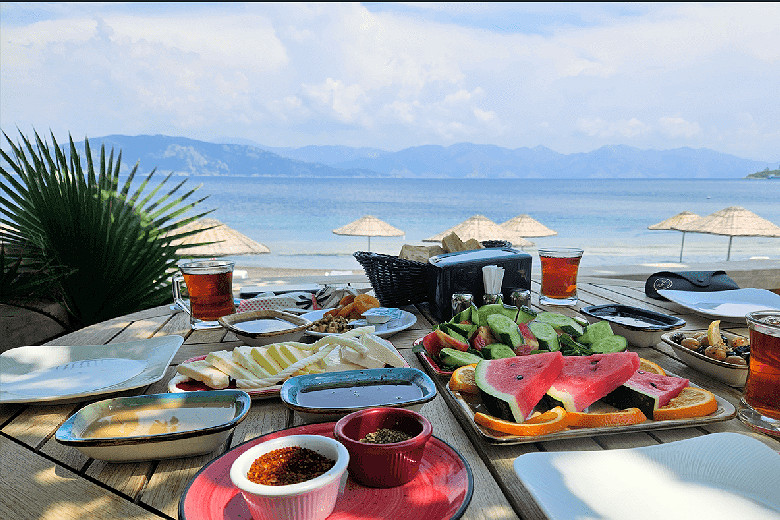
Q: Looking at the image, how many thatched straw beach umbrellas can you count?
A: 6